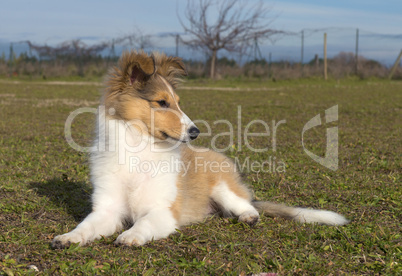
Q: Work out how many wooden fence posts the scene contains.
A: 2